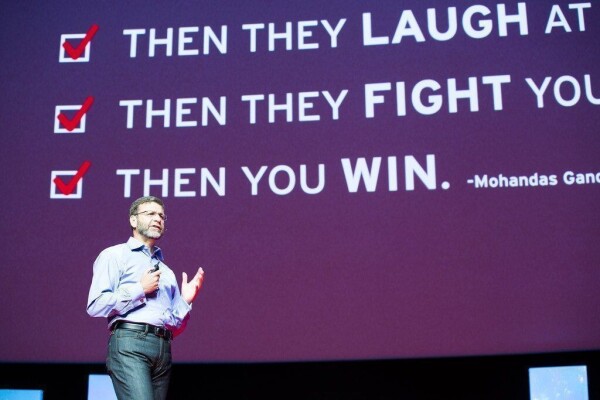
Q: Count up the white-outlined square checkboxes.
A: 3